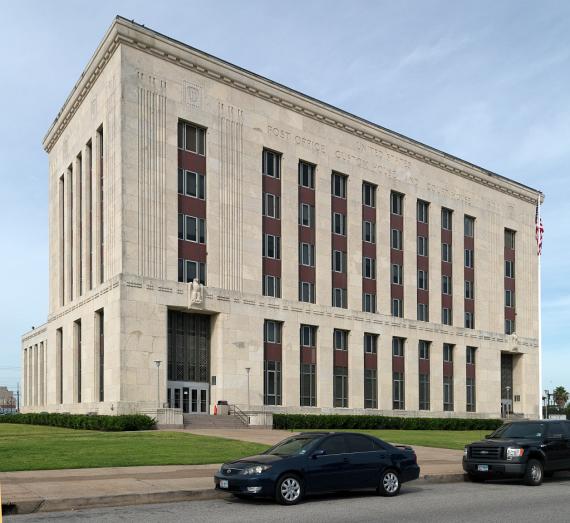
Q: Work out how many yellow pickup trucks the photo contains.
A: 0